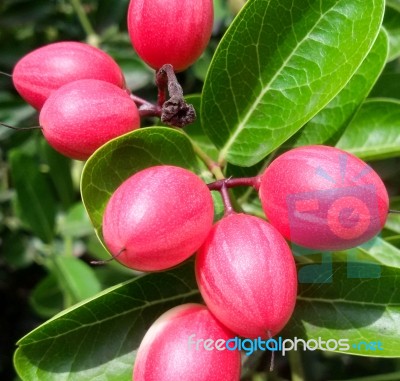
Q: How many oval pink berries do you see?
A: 7